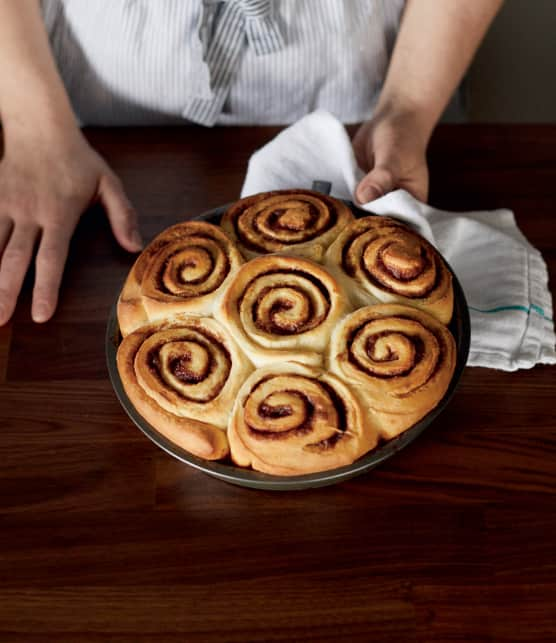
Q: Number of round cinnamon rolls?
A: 7